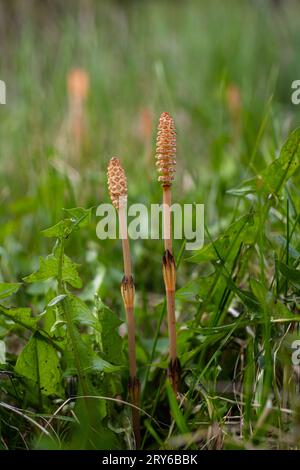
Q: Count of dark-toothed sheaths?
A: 4